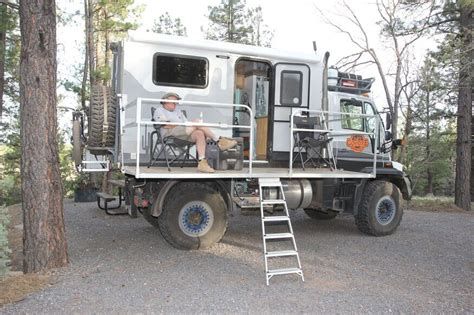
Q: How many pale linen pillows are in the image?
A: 0